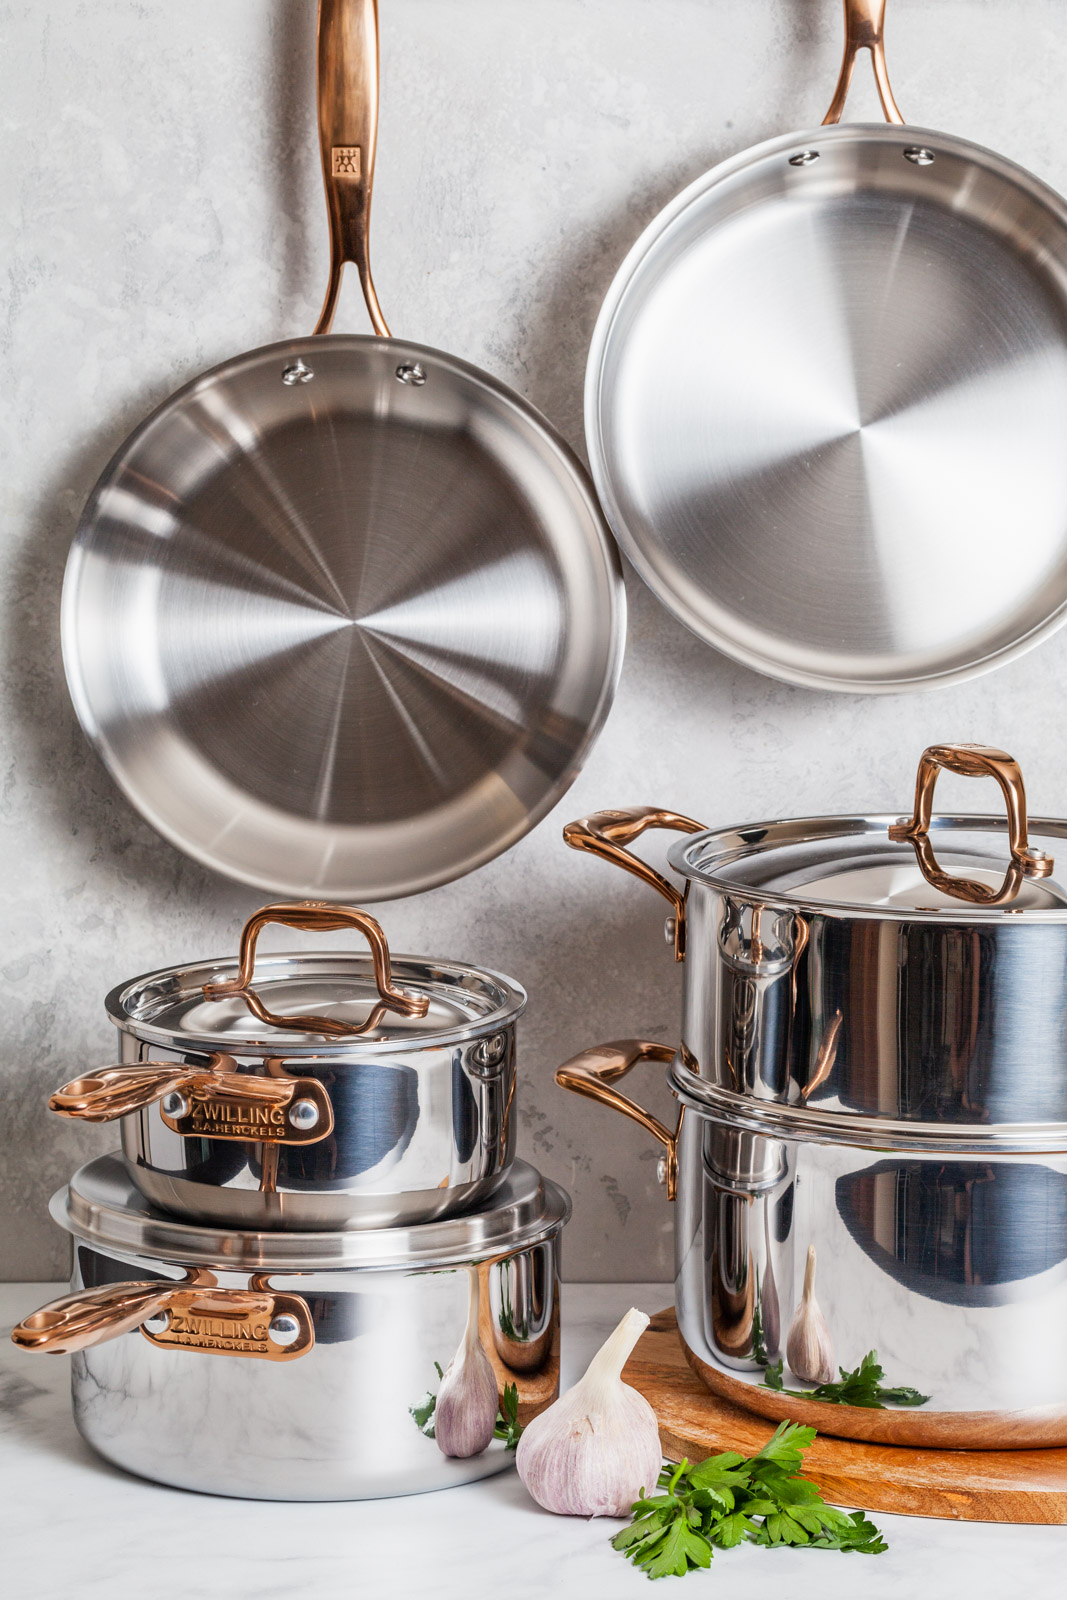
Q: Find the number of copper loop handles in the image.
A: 4